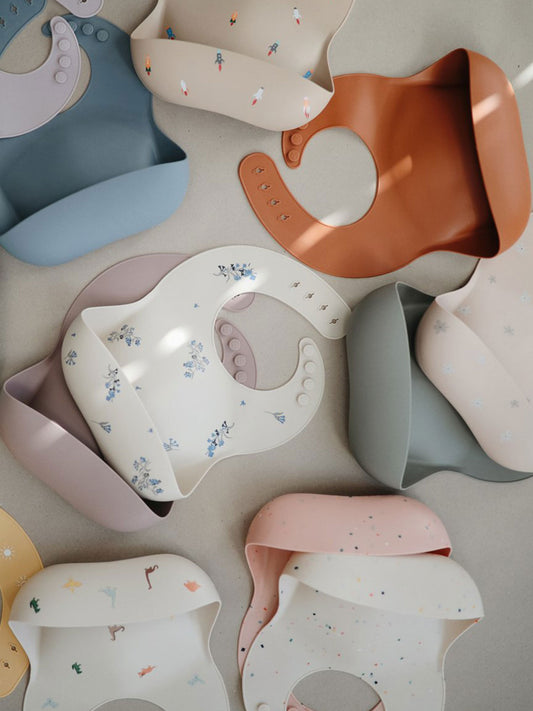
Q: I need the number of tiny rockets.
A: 10